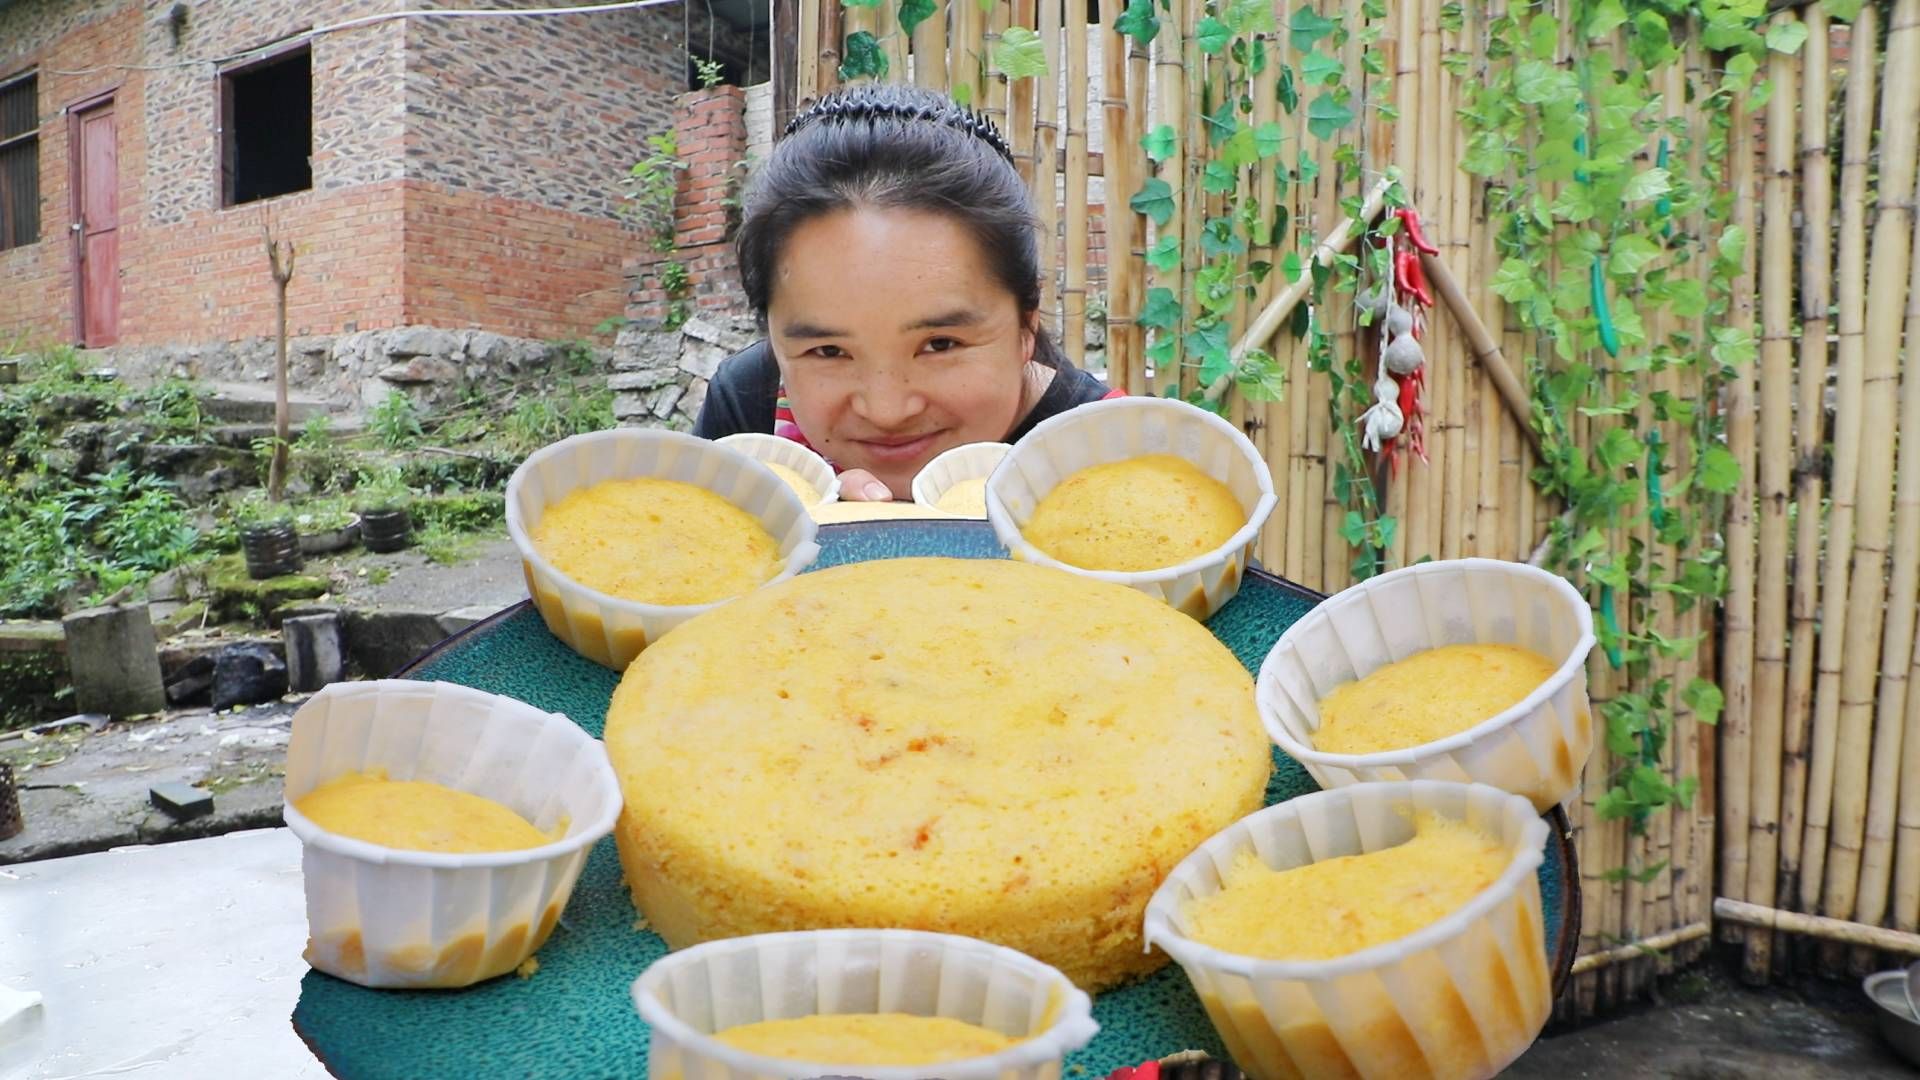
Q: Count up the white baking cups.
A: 8